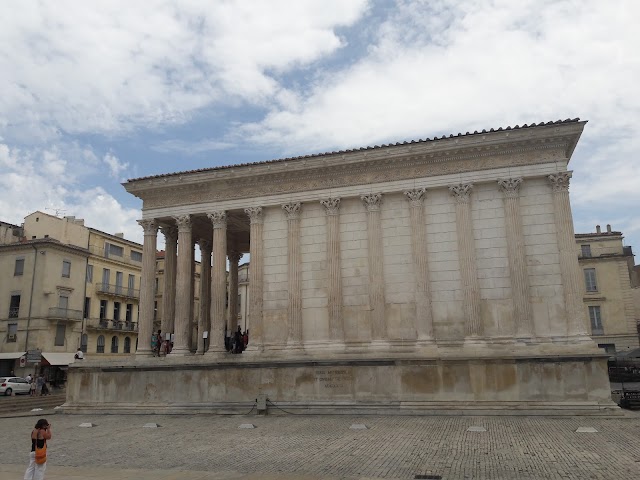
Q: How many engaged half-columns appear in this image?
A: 8